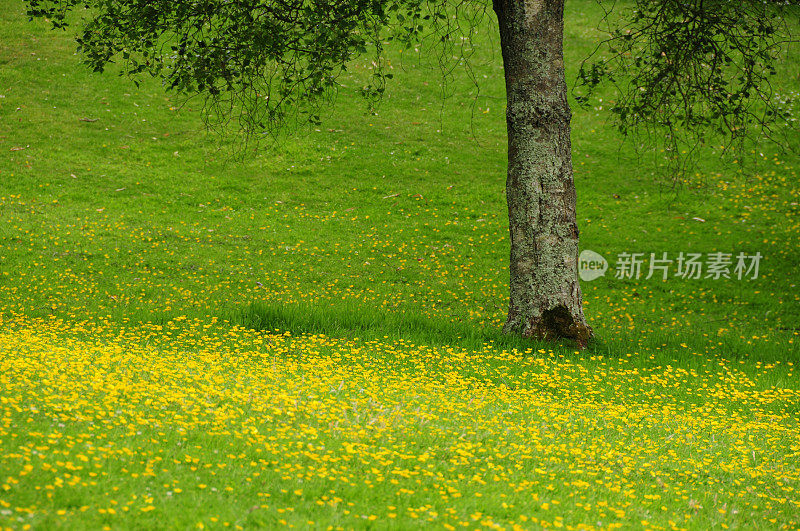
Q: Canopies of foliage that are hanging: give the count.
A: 2